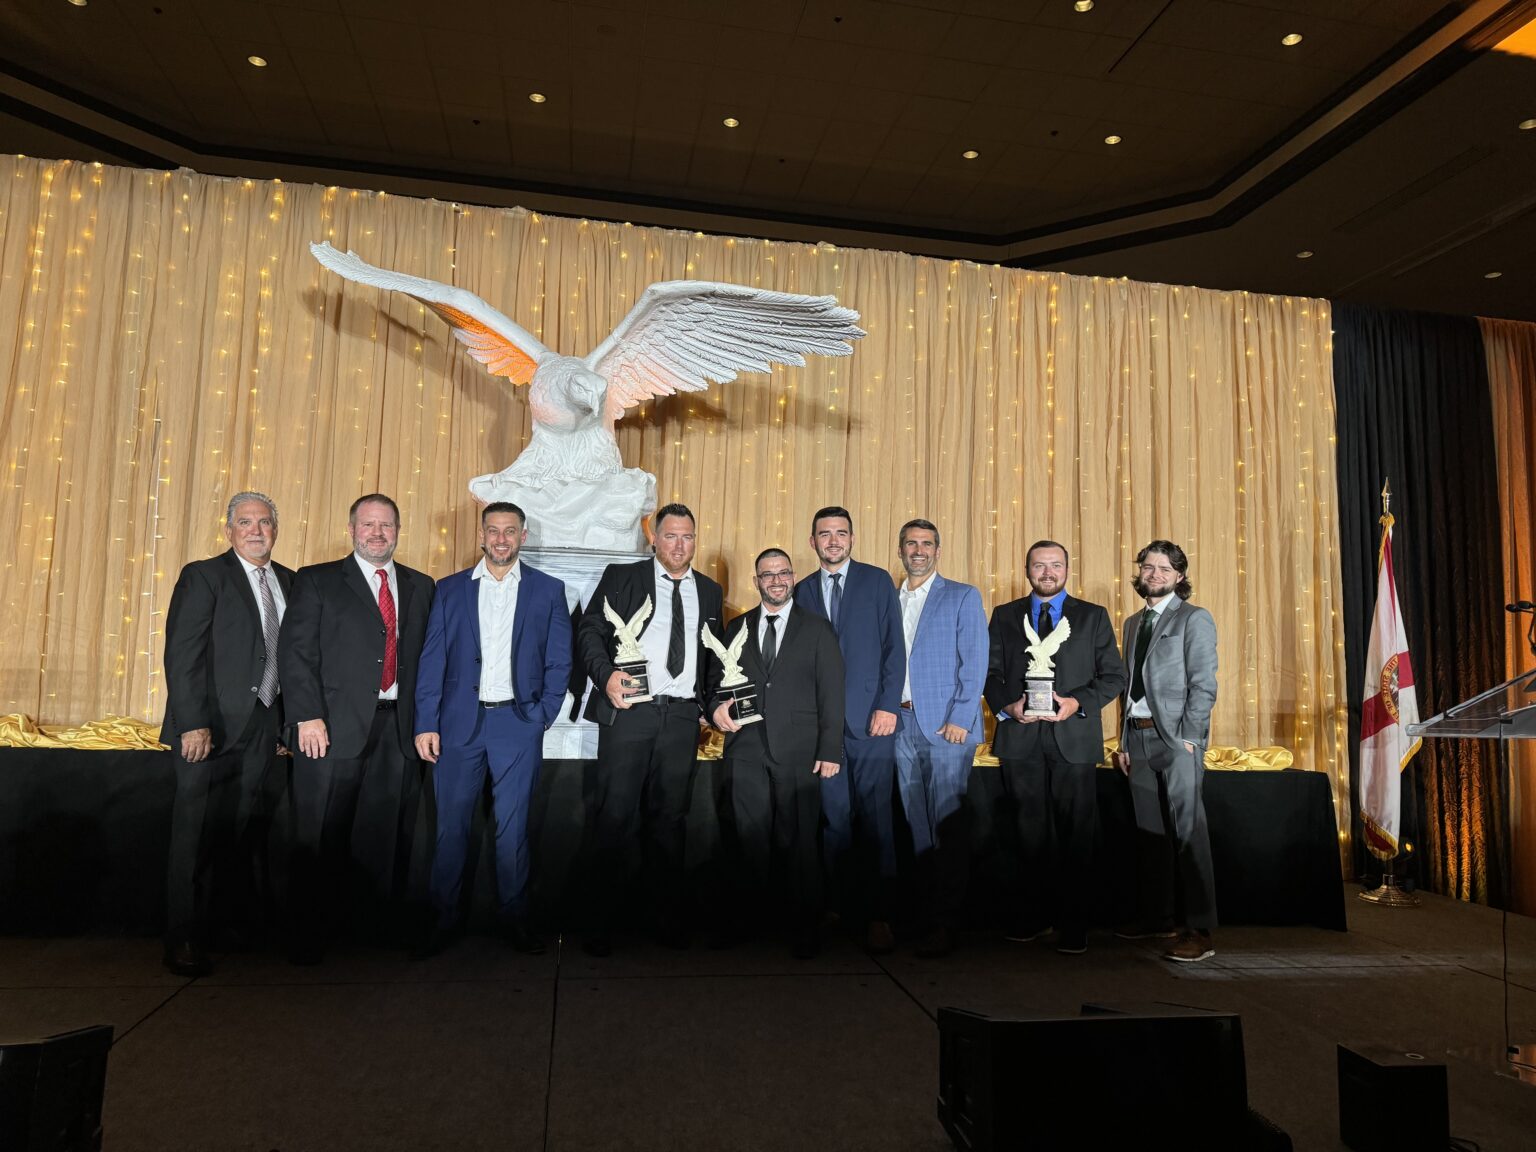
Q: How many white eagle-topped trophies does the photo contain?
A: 3